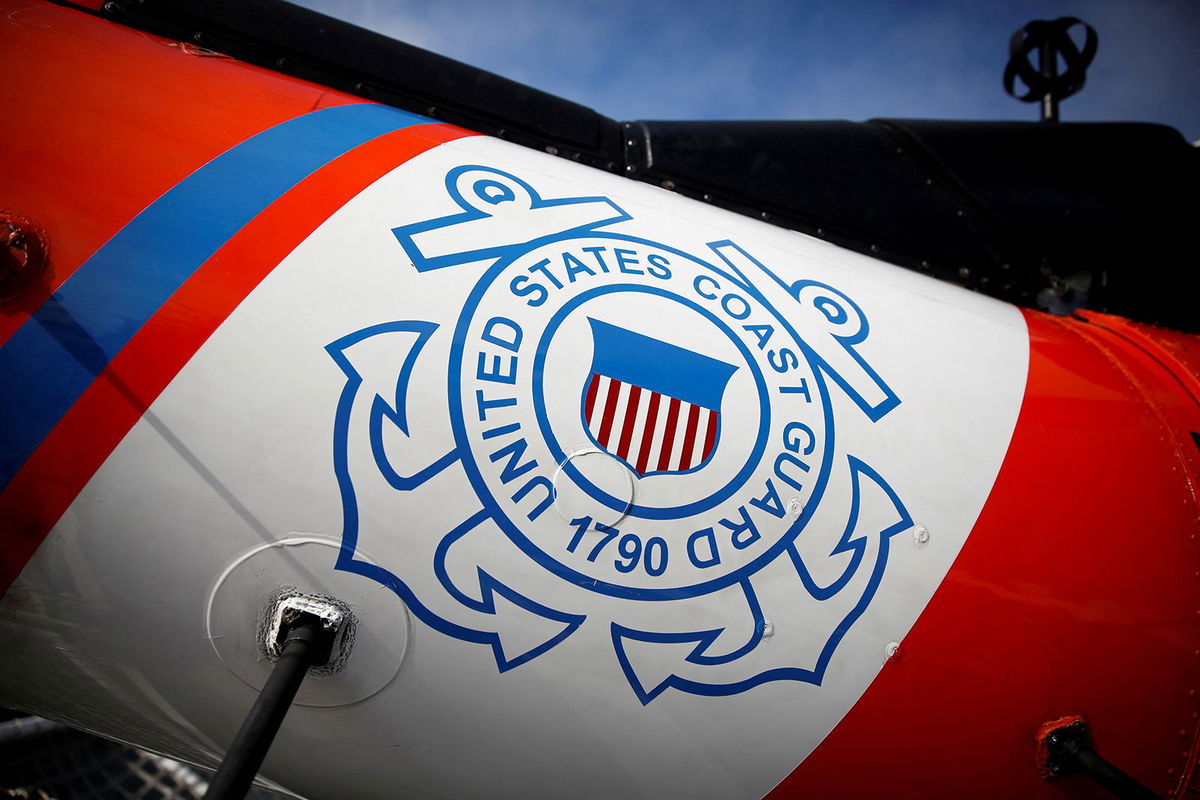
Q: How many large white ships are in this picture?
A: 0